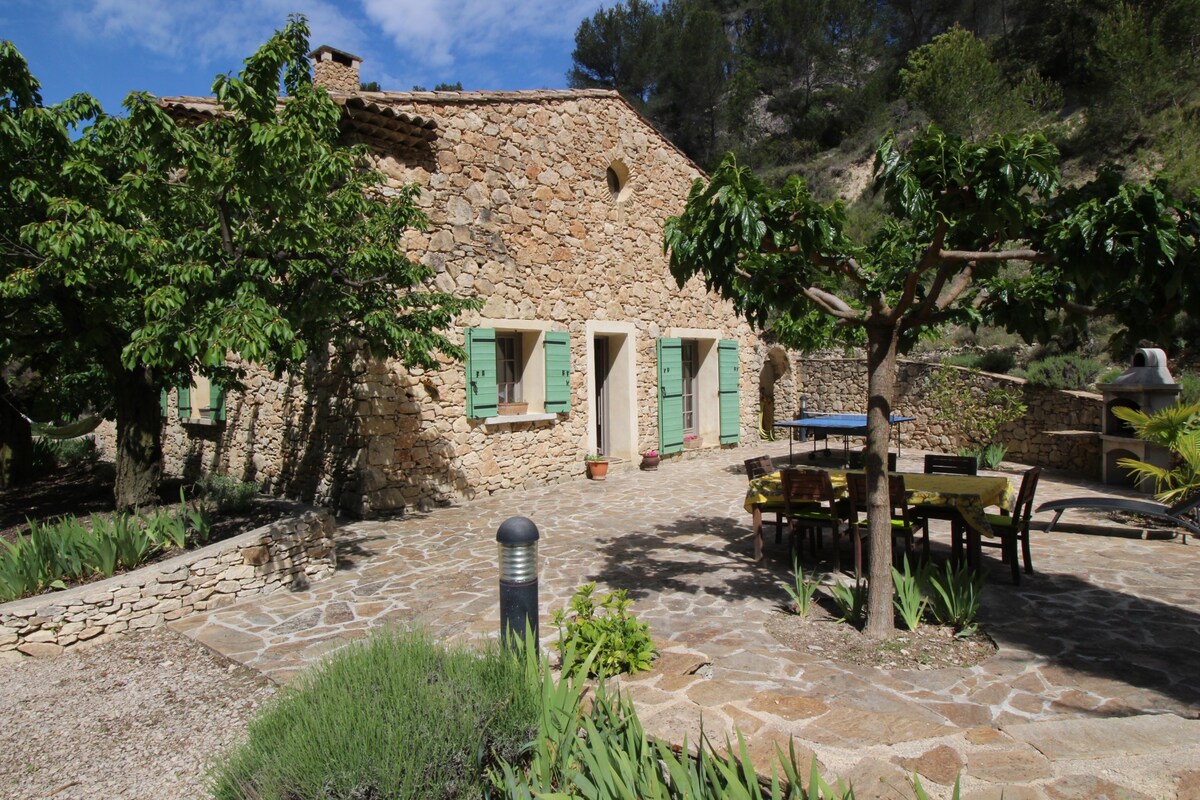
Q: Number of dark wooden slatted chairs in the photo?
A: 6